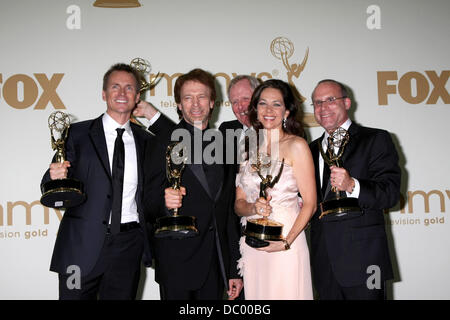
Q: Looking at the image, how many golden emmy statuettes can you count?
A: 5